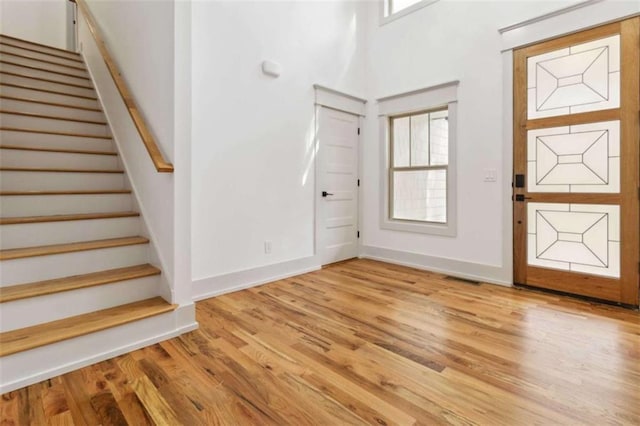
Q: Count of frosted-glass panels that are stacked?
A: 3